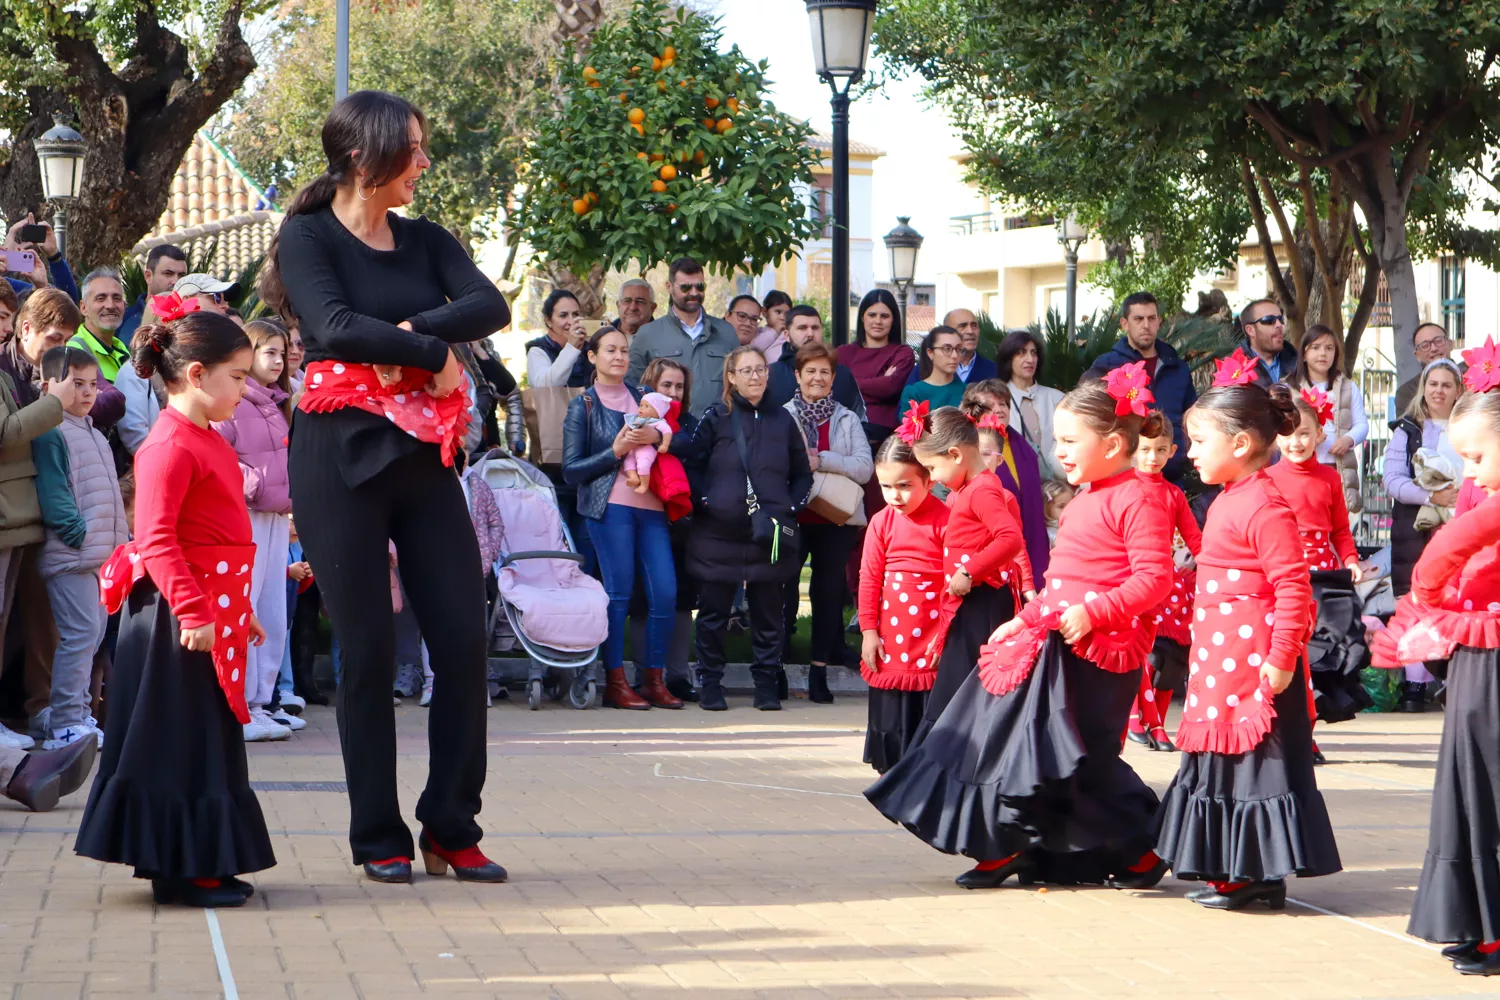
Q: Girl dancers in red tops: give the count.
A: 9